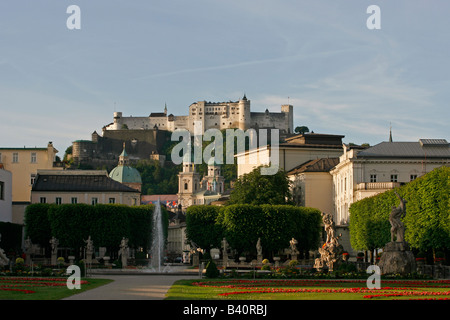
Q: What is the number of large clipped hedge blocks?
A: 3